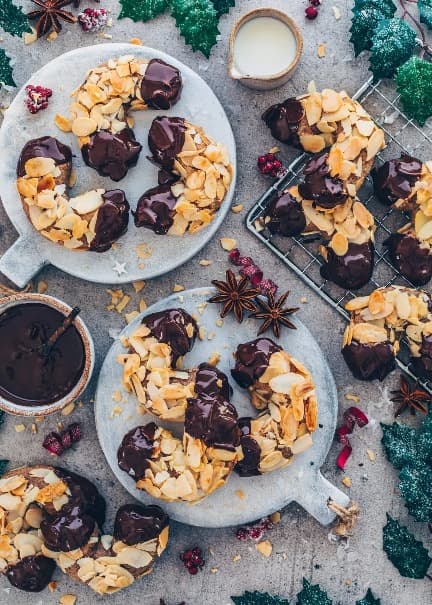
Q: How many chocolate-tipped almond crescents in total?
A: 12